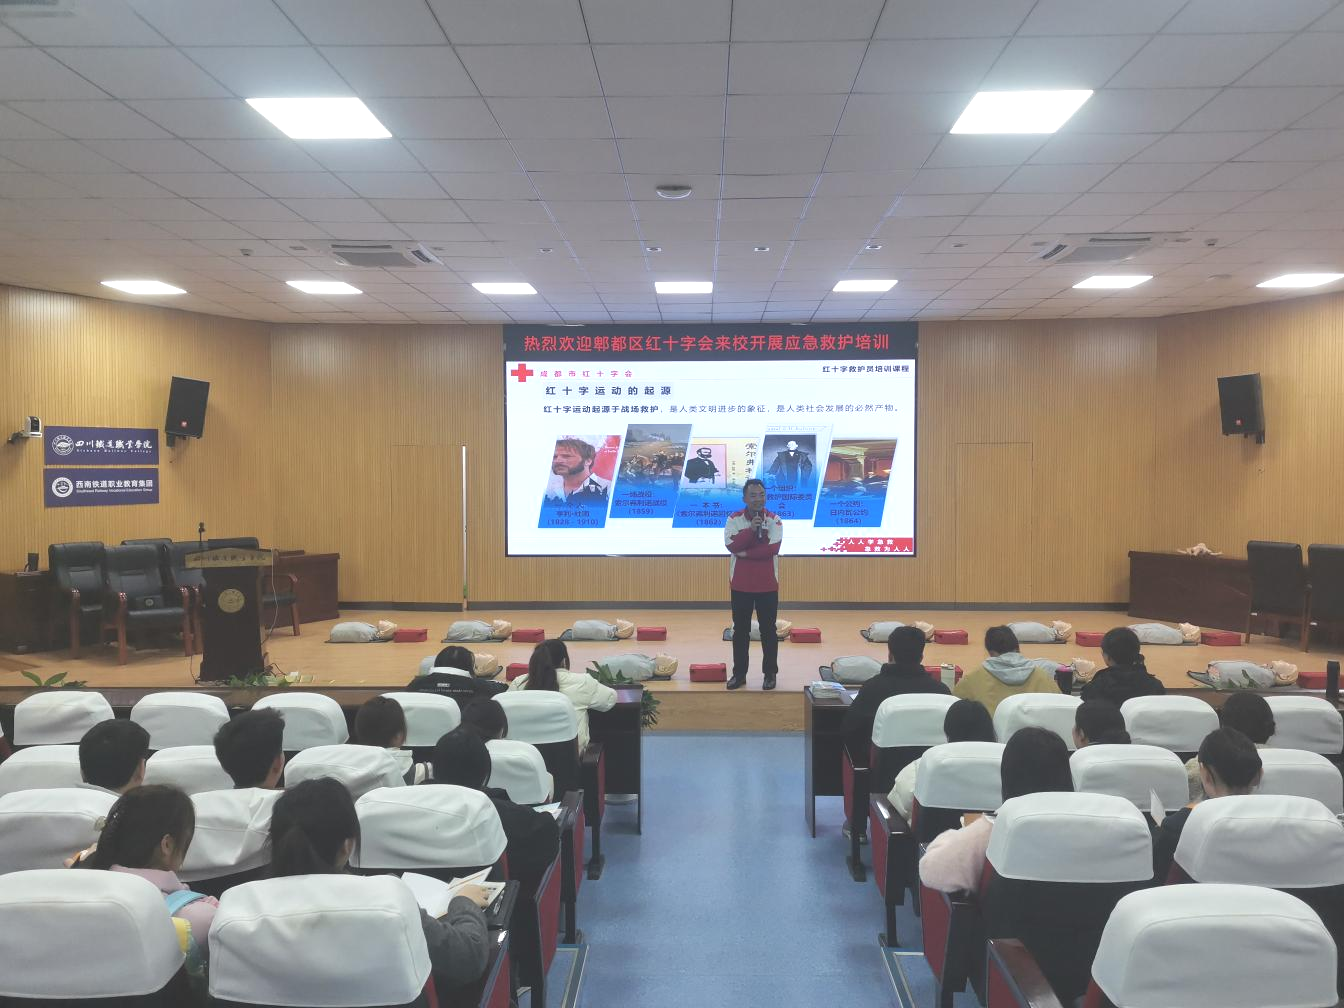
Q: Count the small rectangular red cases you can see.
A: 11